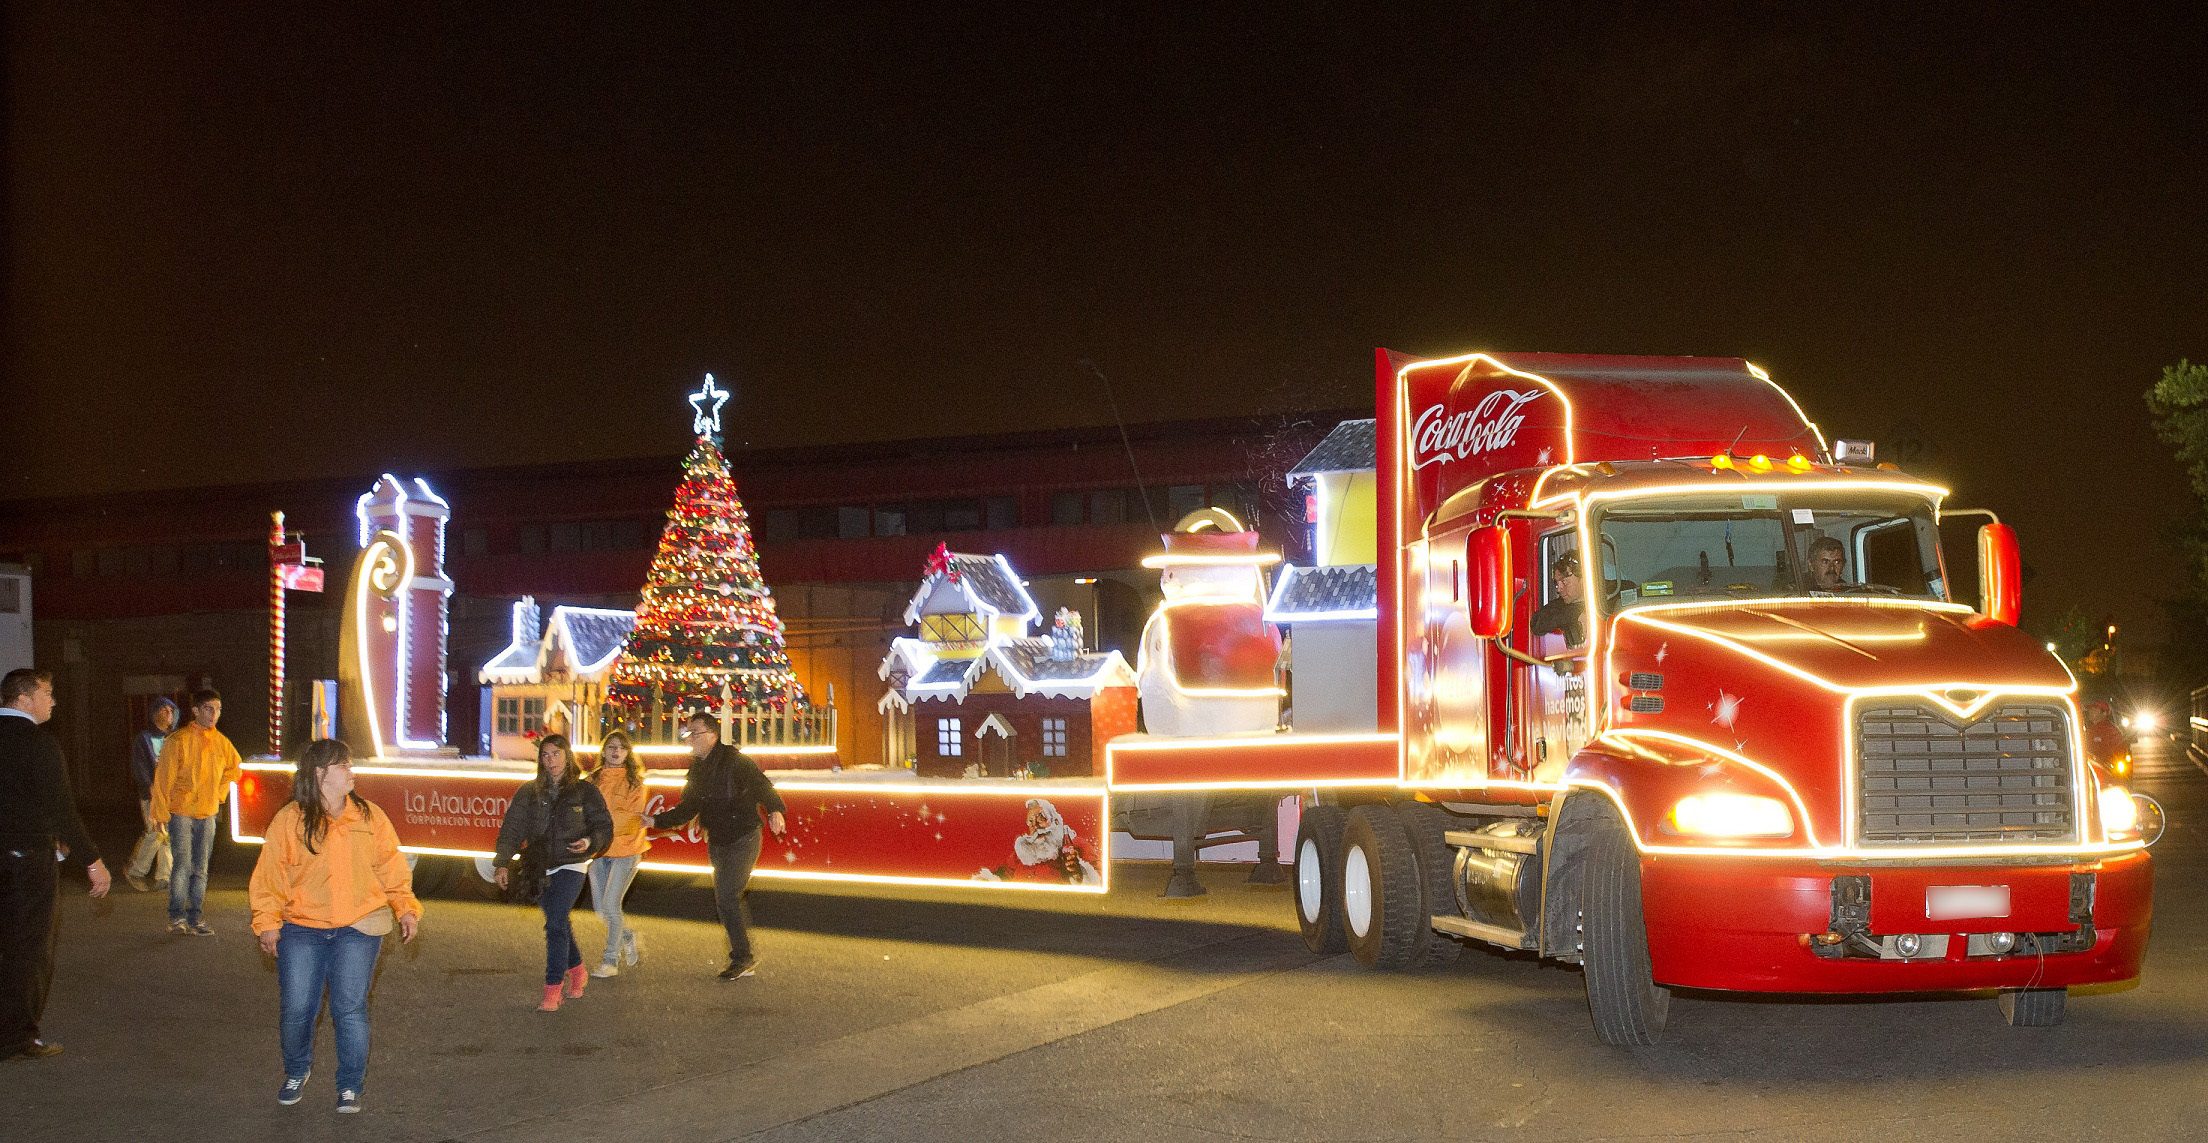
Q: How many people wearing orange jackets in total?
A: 3